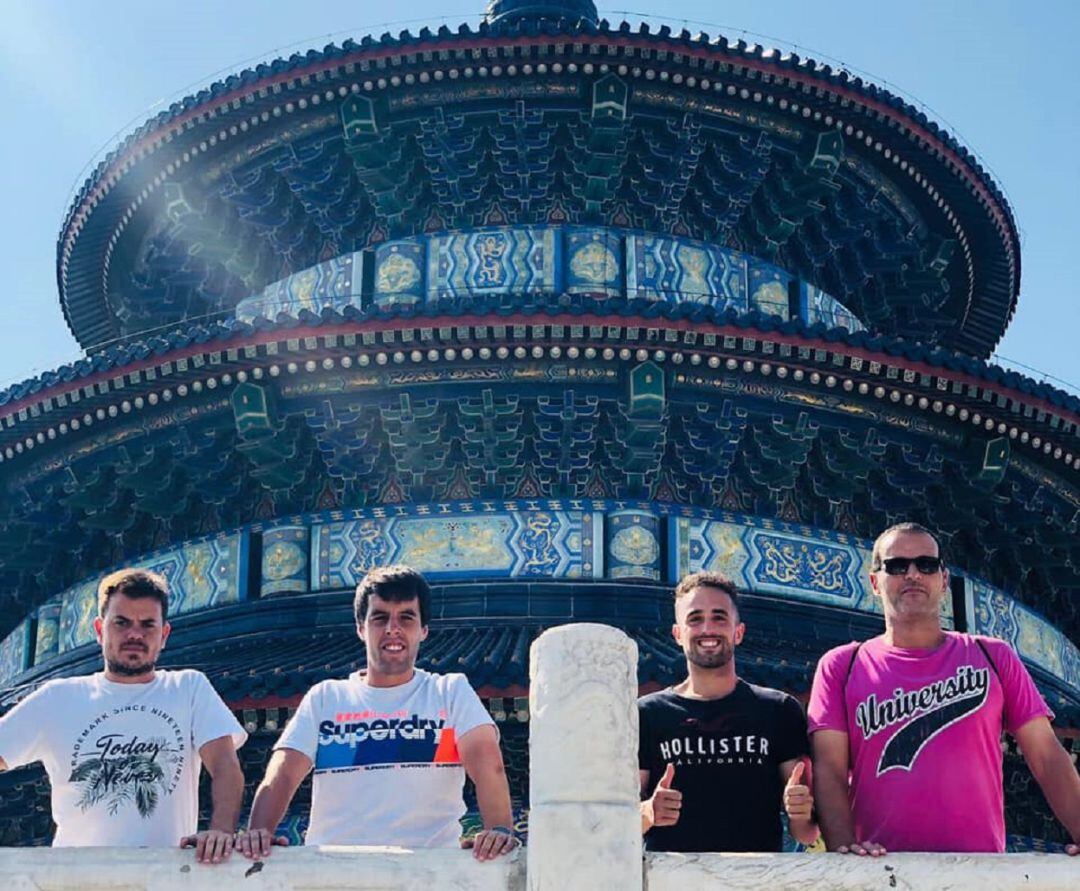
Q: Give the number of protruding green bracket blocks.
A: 8